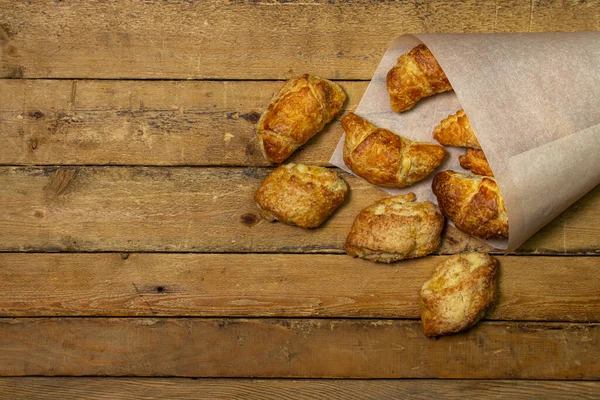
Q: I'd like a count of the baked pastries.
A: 9